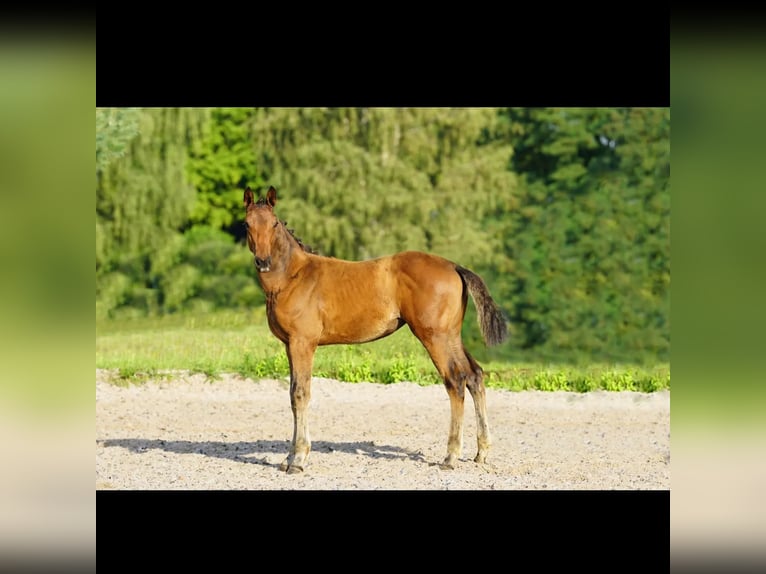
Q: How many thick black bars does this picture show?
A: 2